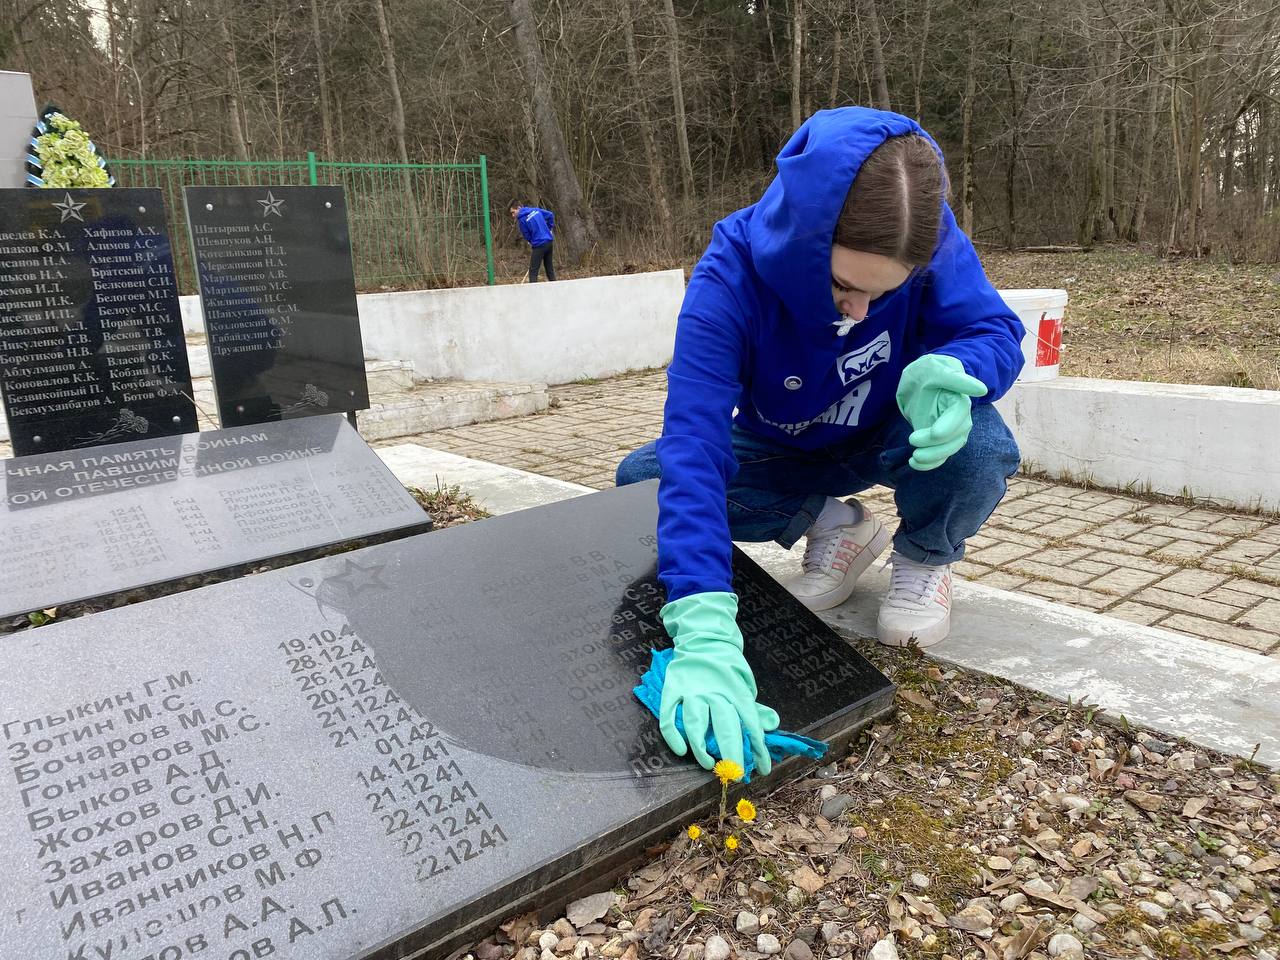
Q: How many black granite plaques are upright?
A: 2